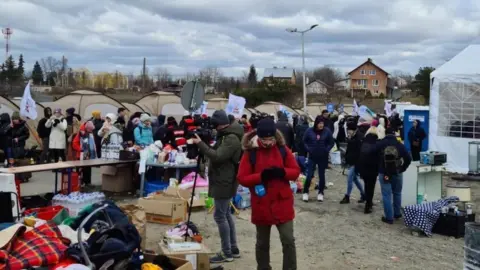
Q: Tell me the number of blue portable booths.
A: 1